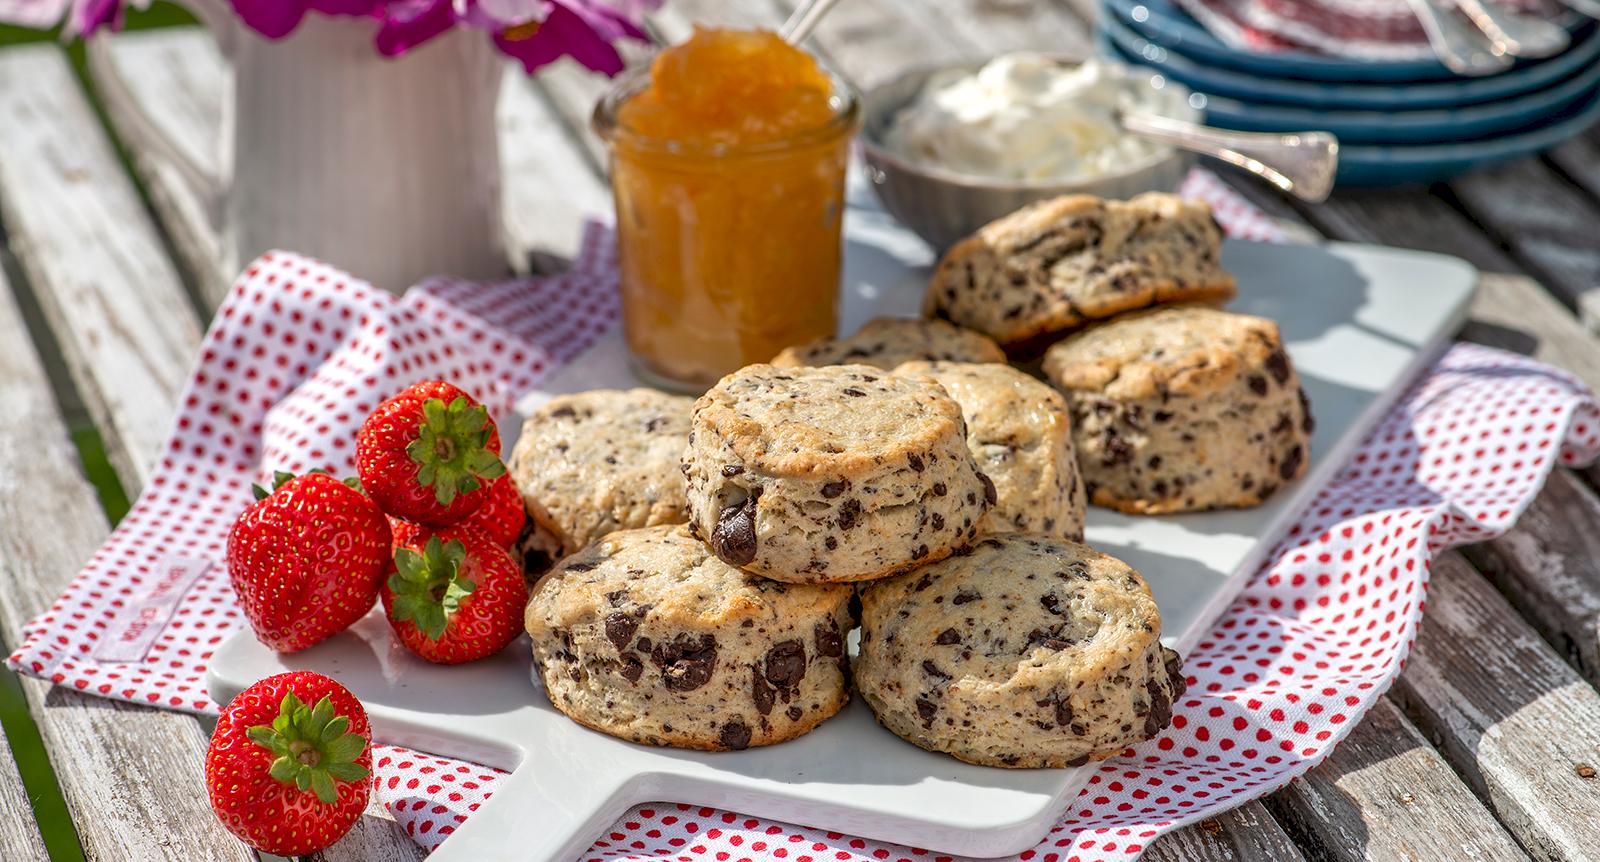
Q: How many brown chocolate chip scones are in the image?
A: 8